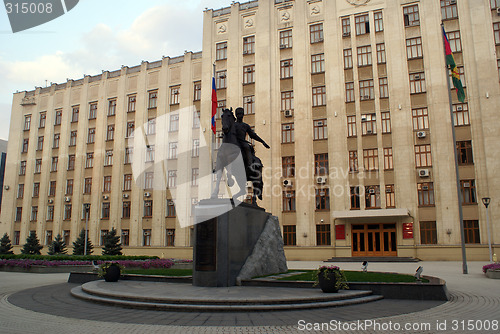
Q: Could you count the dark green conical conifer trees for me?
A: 5